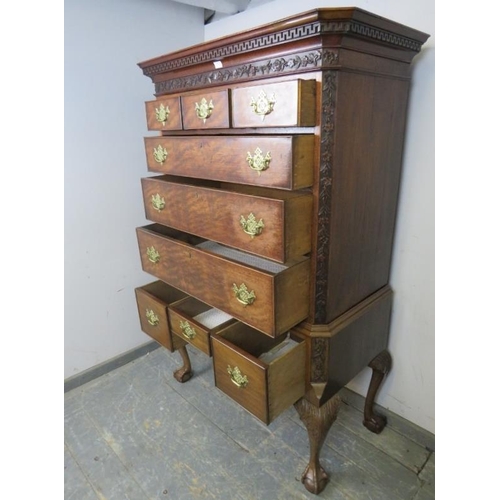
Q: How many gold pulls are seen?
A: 12